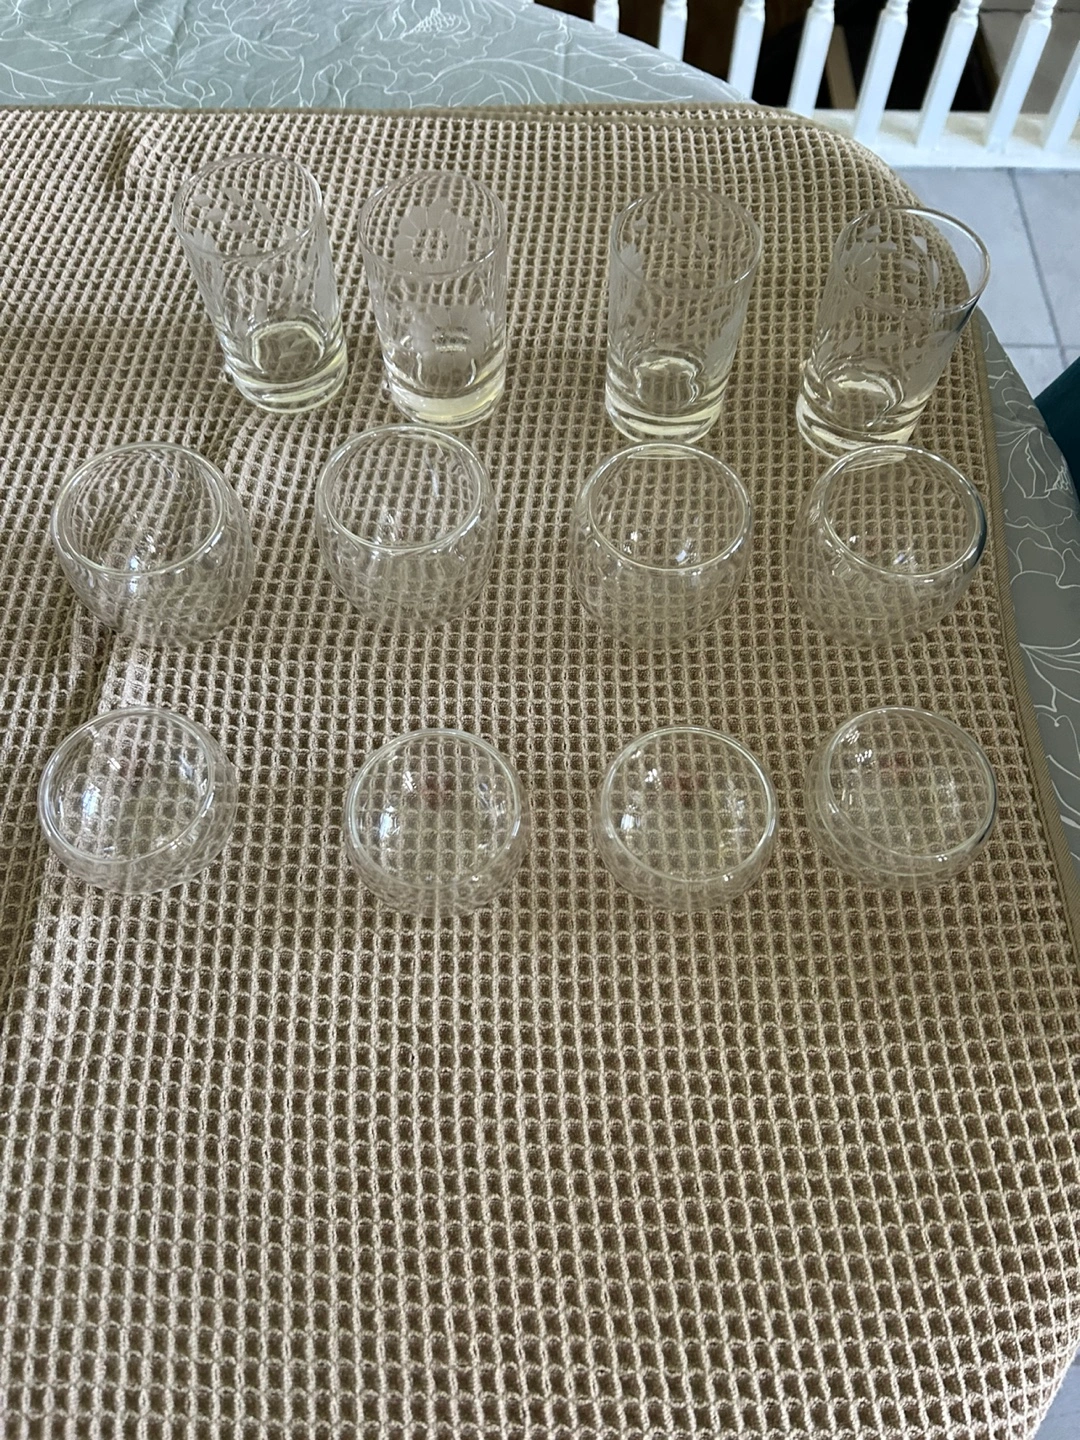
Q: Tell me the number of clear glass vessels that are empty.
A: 12